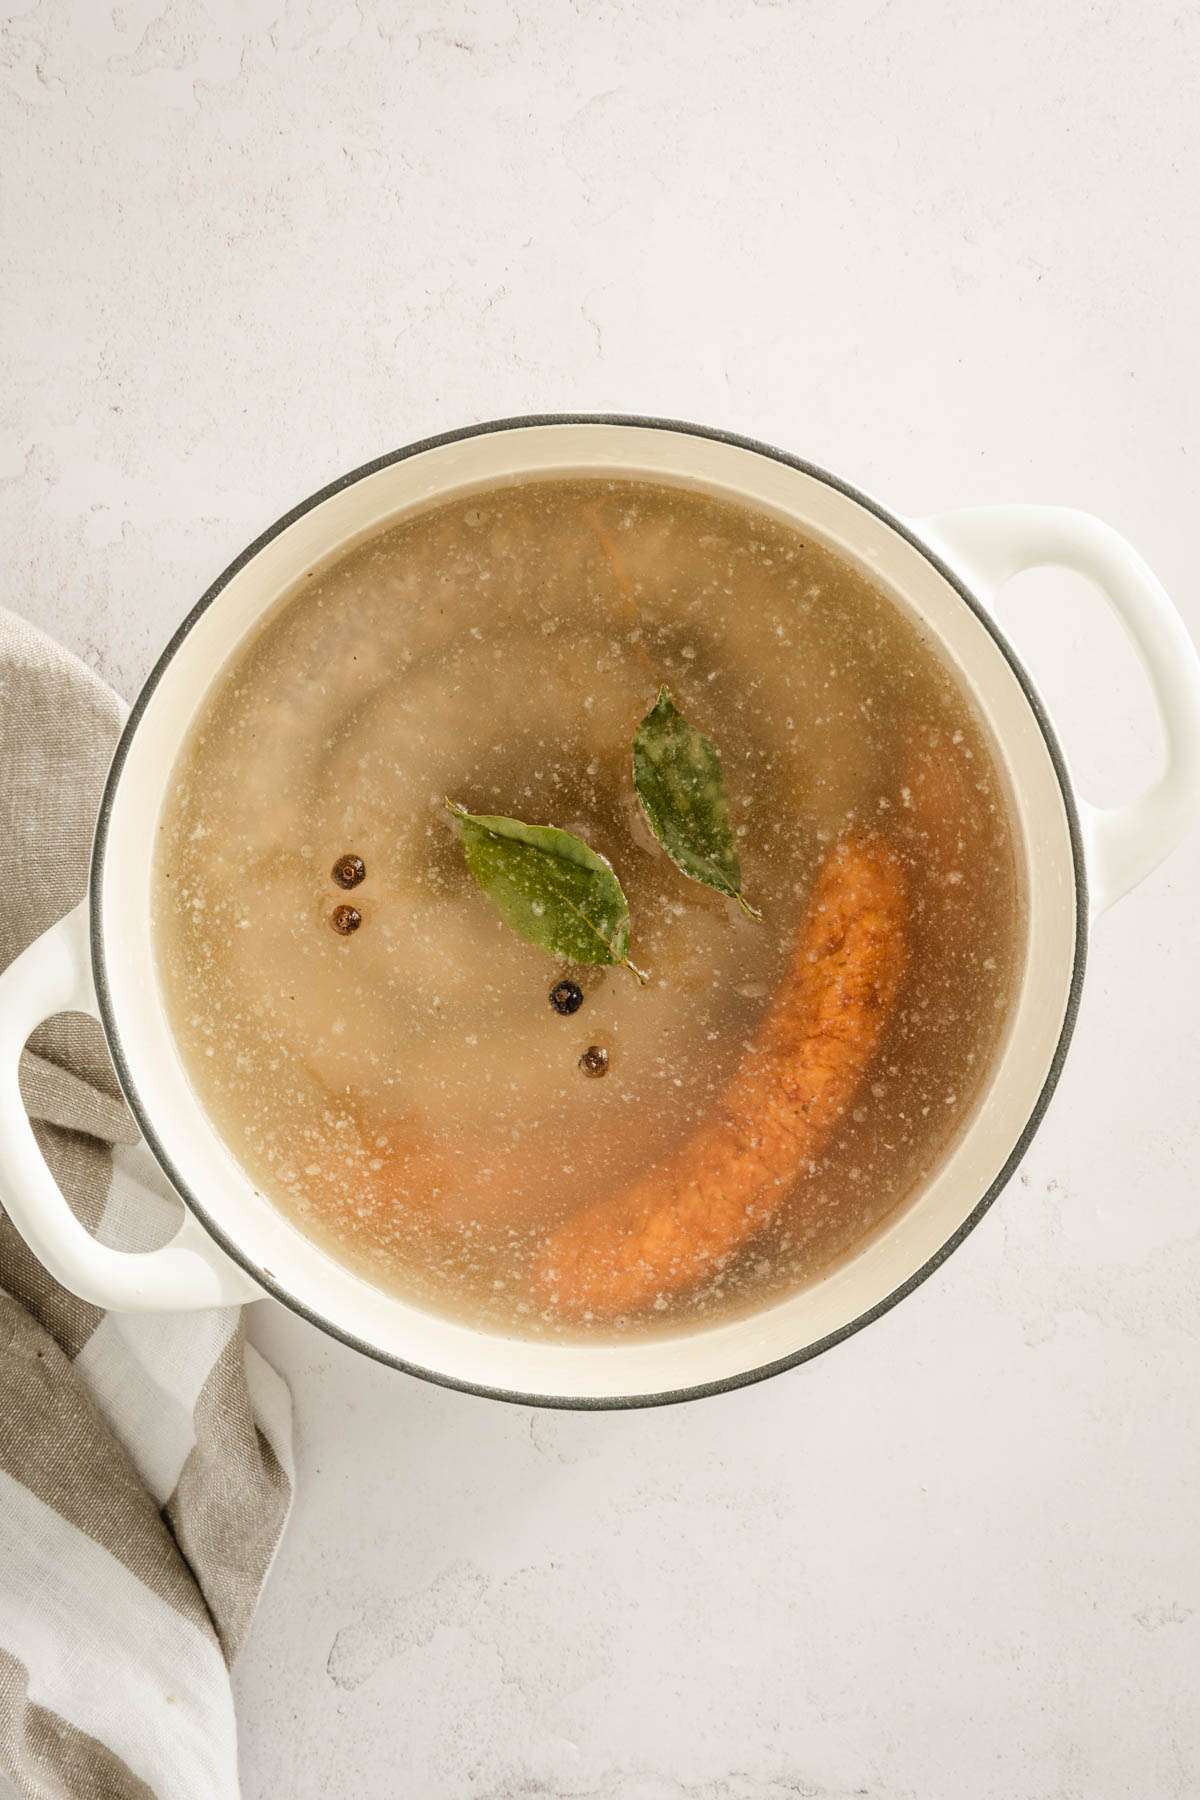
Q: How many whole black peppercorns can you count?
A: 4